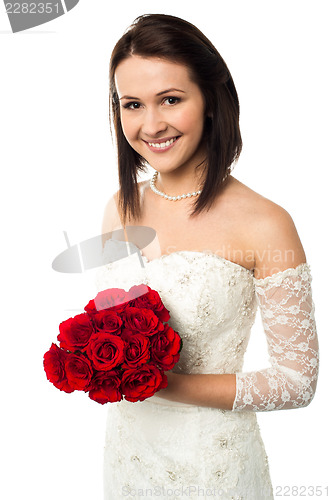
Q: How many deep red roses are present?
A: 12